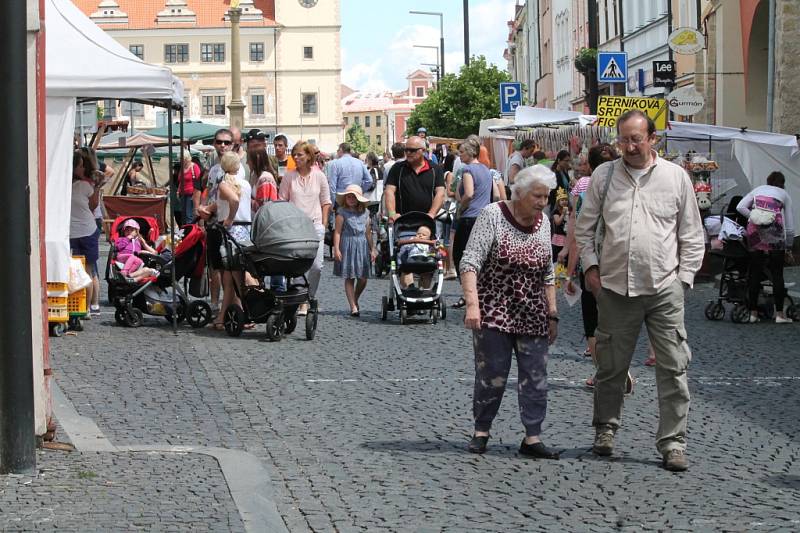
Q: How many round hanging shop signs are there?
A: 2